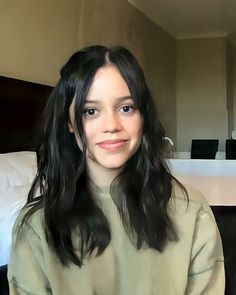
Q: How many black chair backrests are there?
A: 2